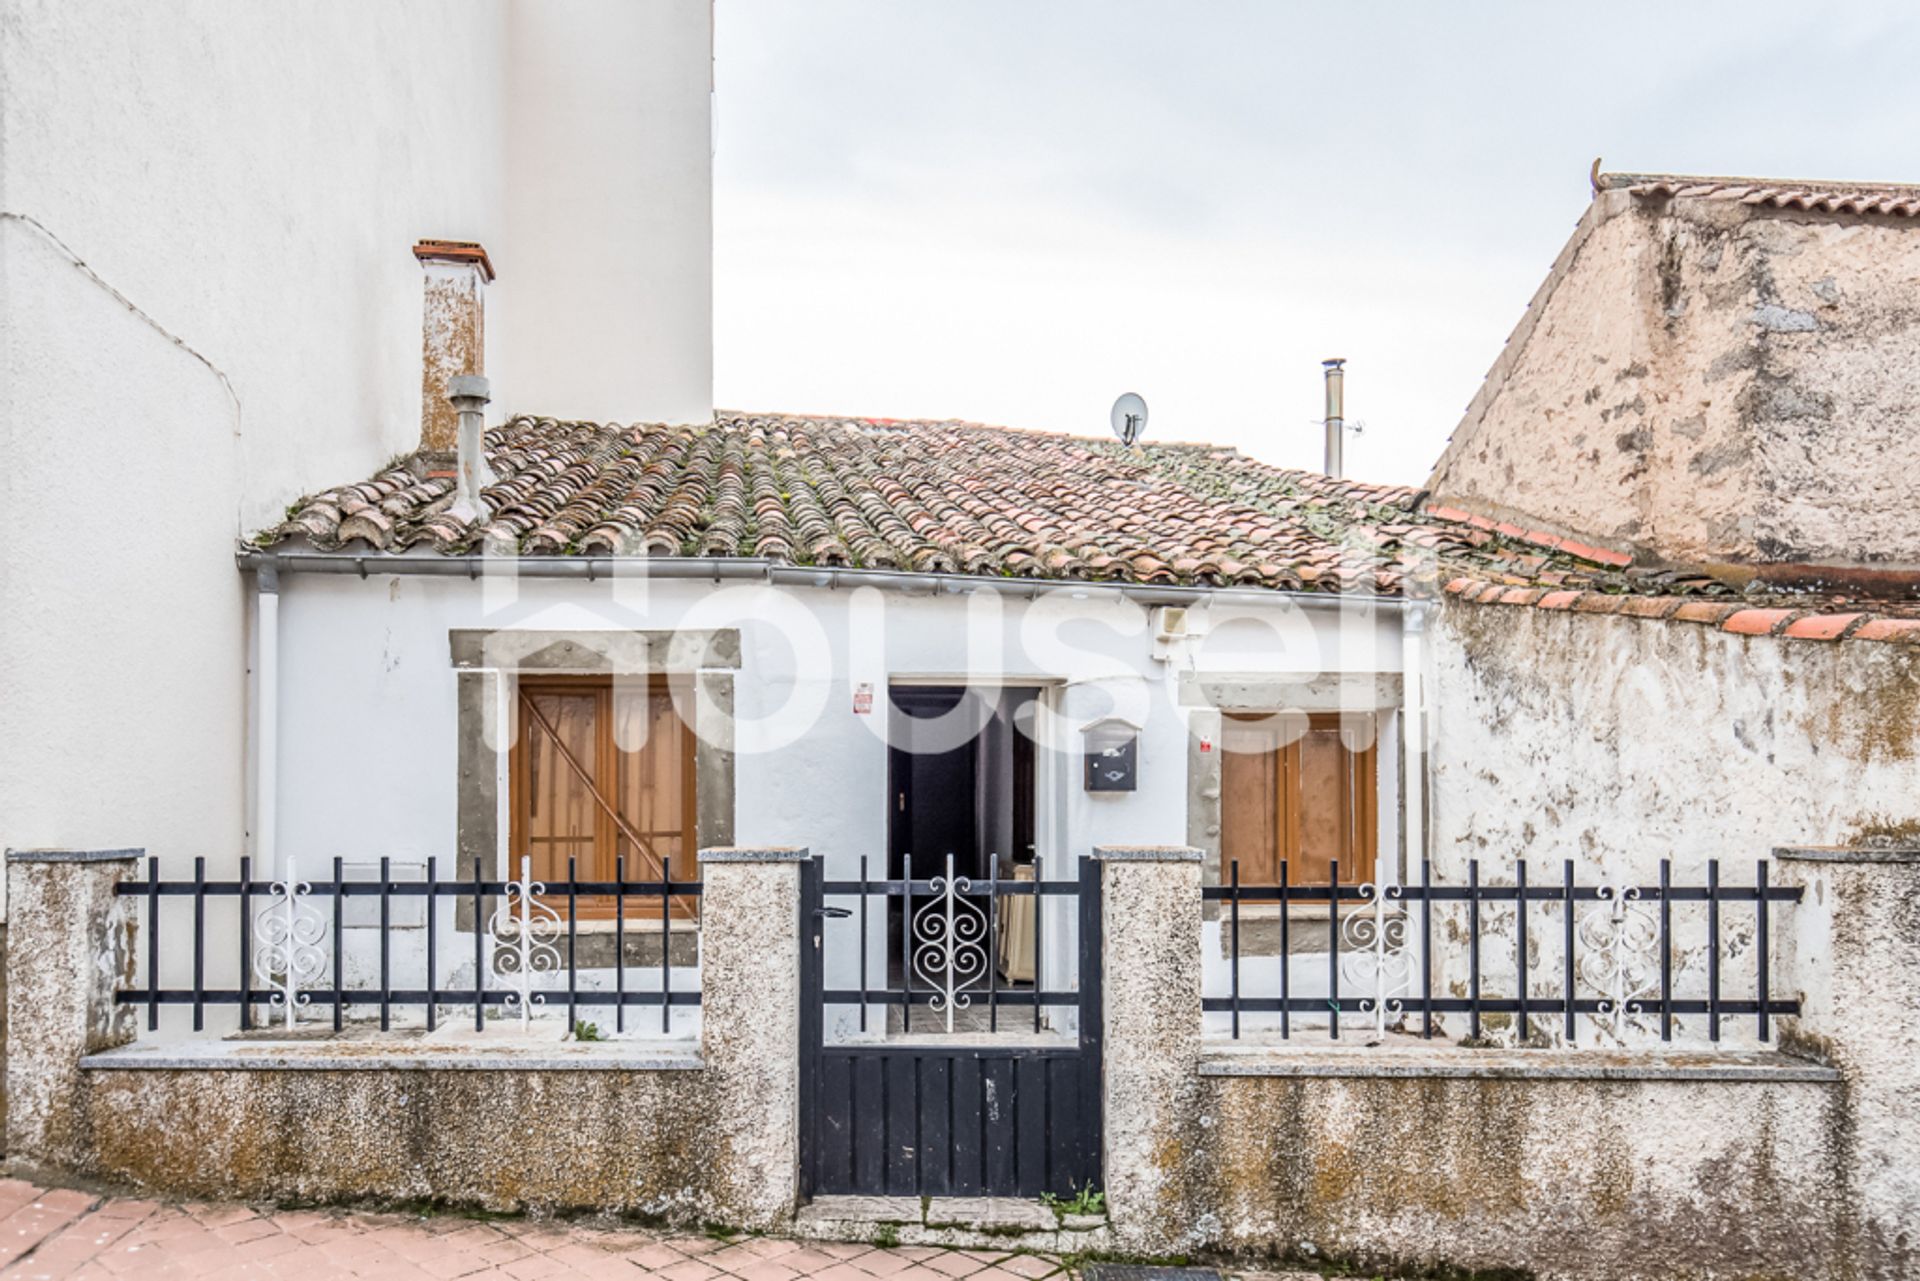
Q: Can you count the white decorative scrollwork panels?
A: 5